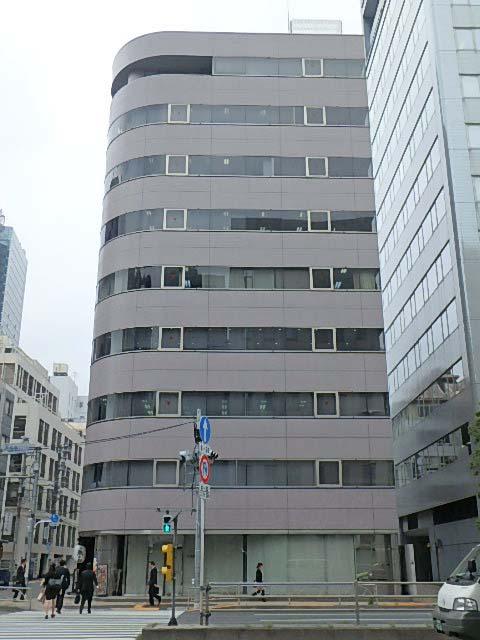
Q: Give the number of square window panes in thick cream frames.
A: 15